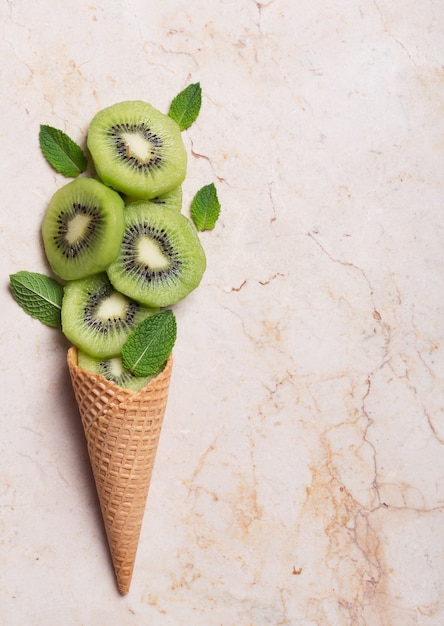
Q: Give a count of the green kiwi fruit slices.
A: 6